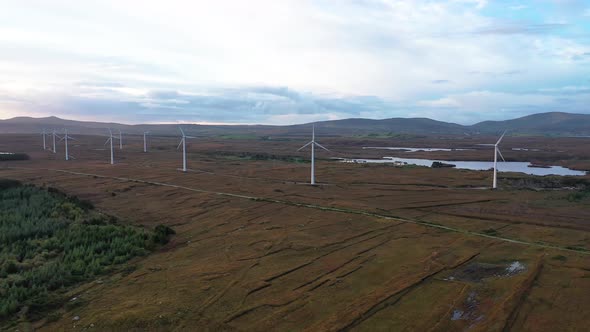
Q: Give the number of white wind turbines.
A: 9